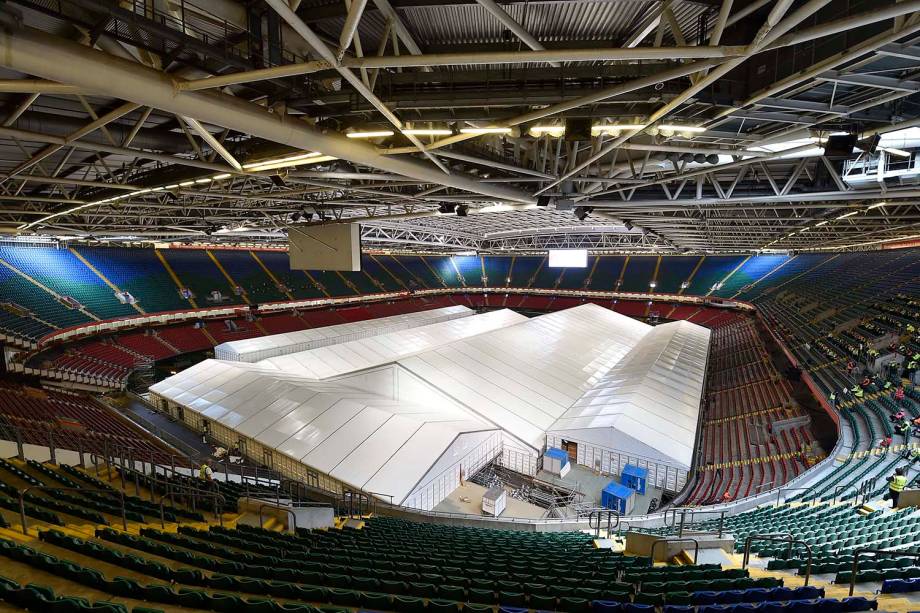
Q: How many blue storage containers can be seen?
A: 3